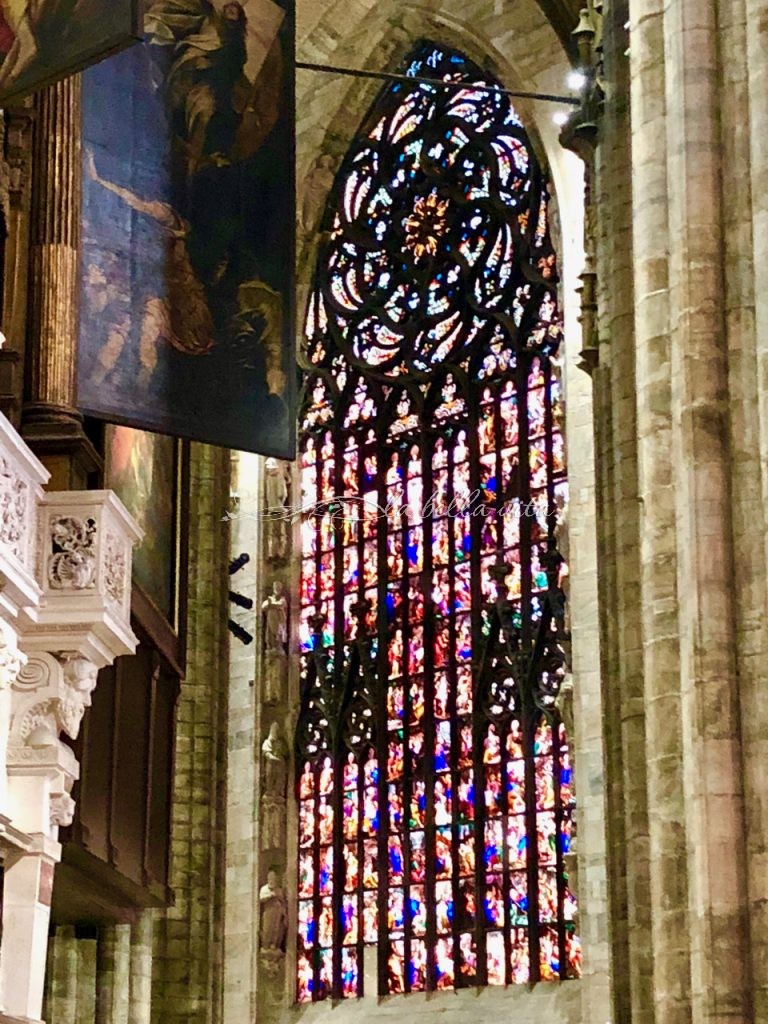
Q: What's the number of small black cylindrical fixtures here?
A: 3